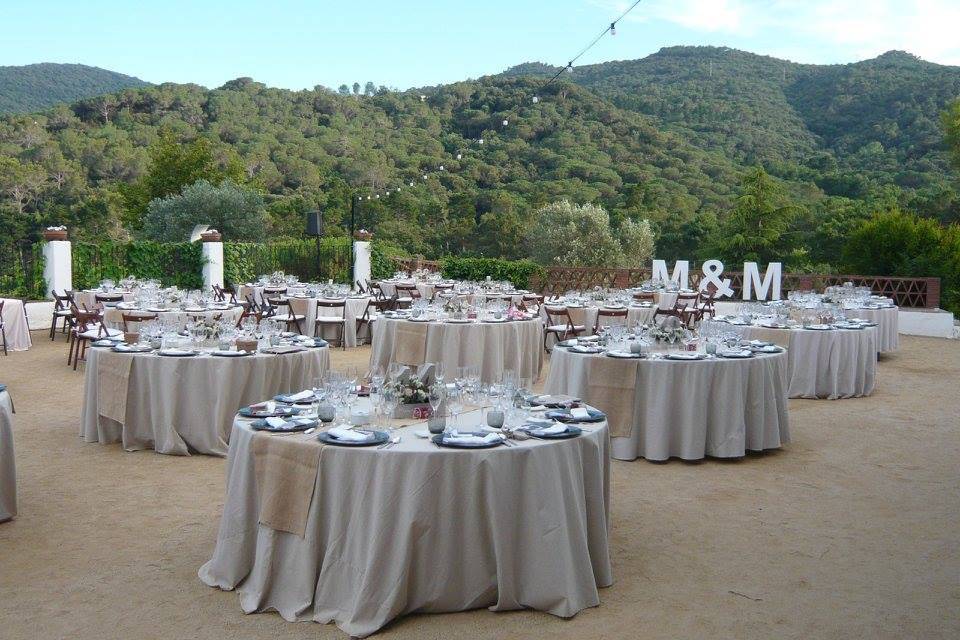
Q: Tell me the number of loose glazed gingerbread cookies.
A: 0